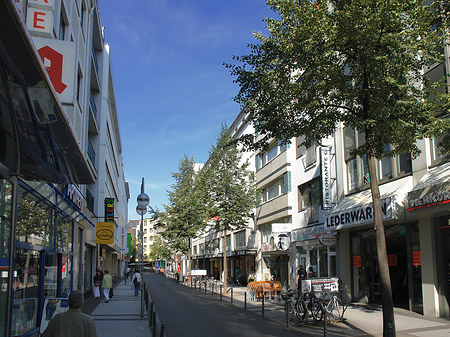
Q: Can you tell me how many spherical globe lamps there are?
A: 2